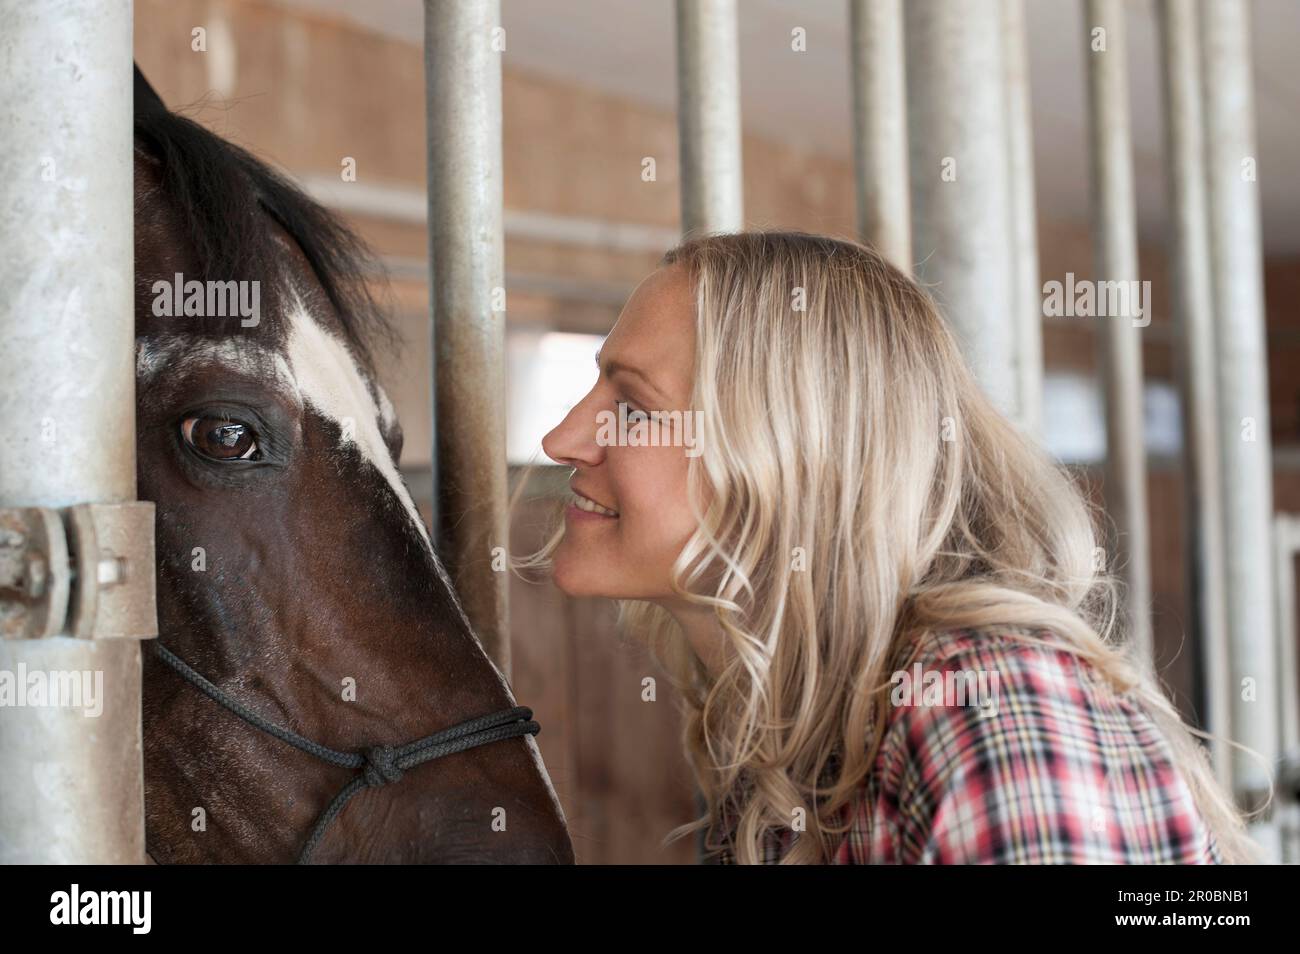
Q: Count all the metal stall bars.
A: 9